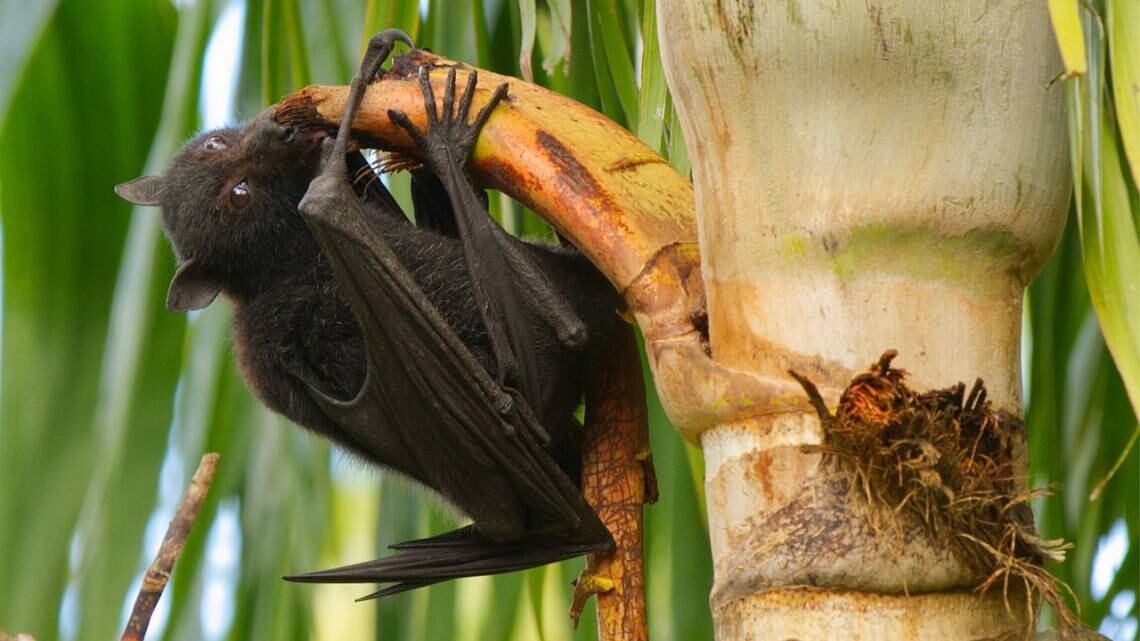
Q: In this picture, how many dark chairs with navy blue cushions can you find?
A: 0